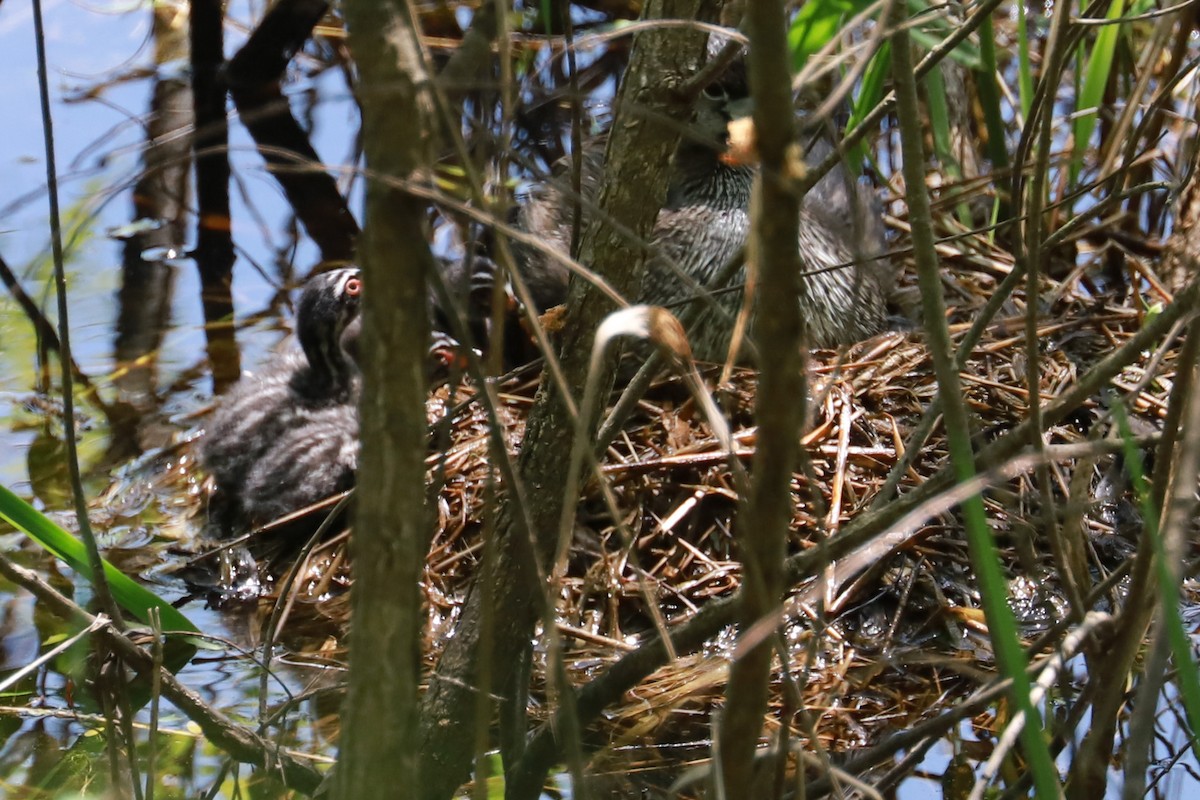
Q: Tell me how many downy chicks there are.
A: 3